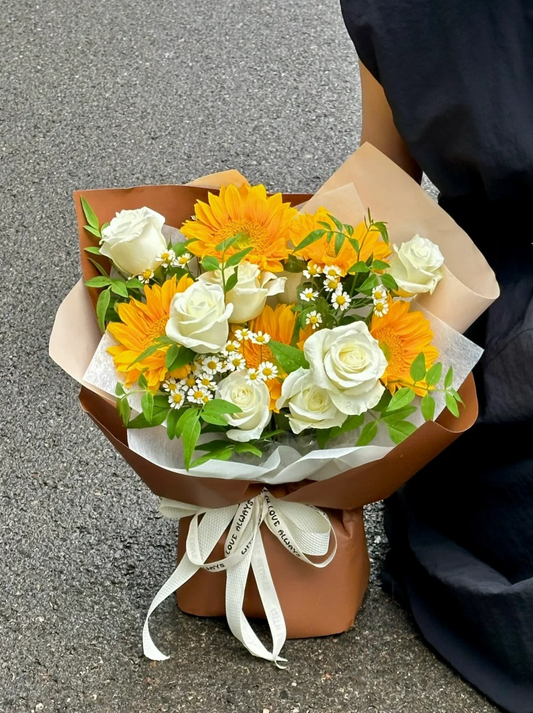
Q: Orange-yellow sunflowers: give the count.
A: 5